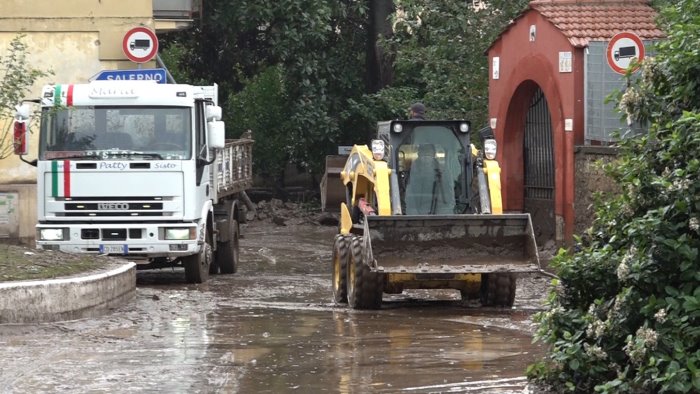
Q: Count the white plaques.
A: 5